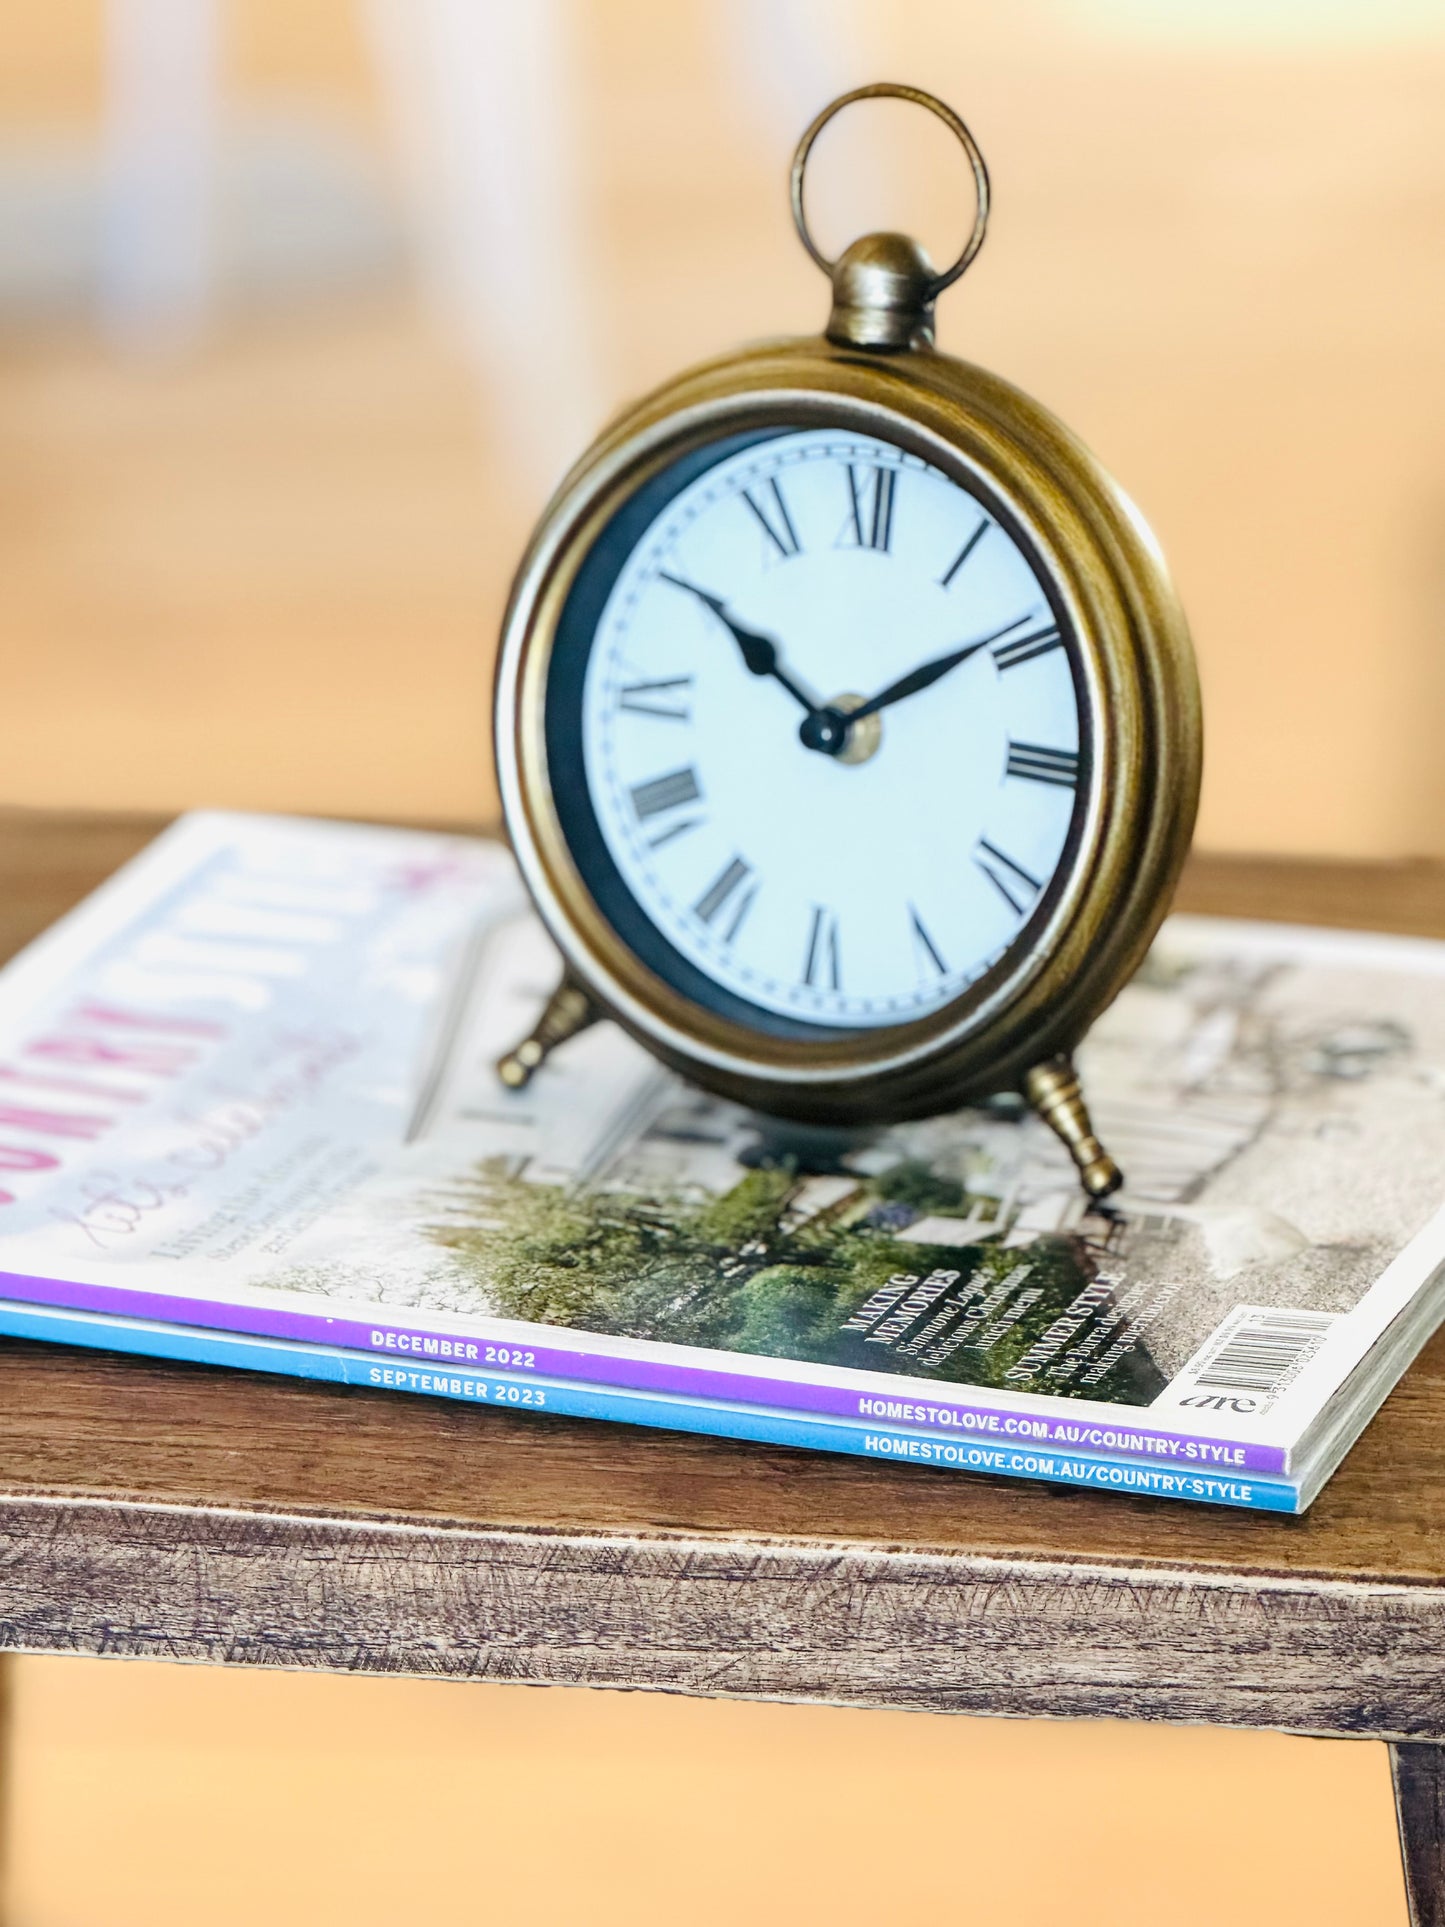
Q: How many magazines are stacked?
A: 2